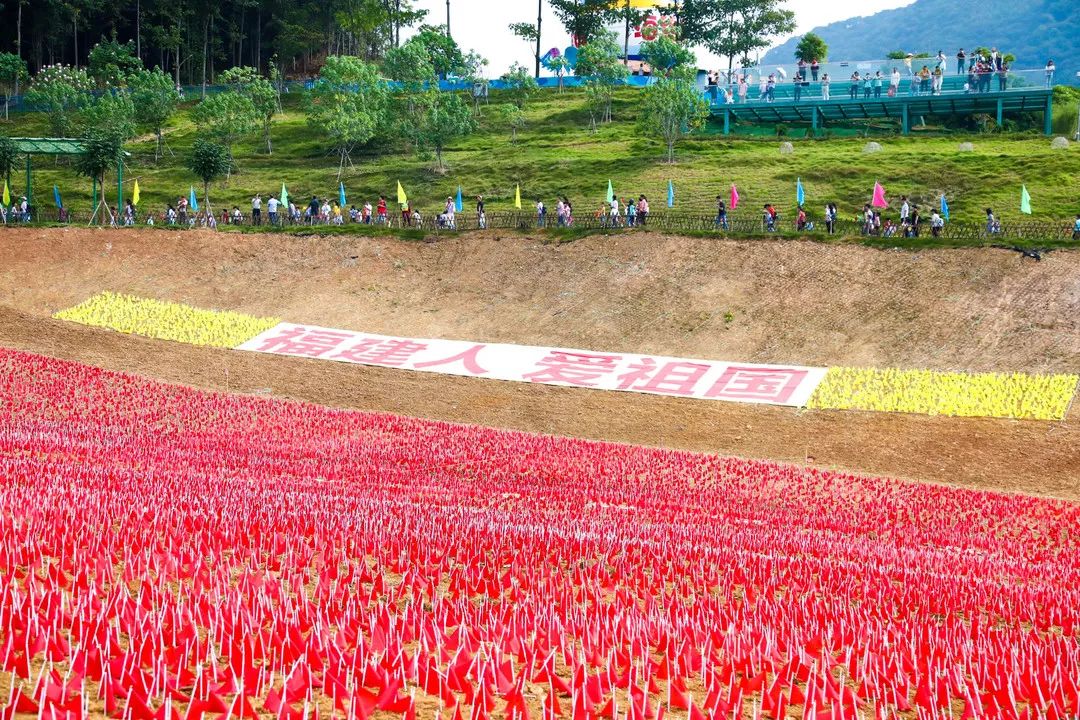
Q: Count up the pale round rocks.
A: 4